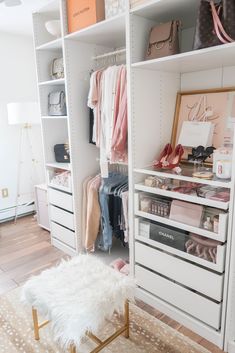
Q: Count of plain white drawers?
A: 5